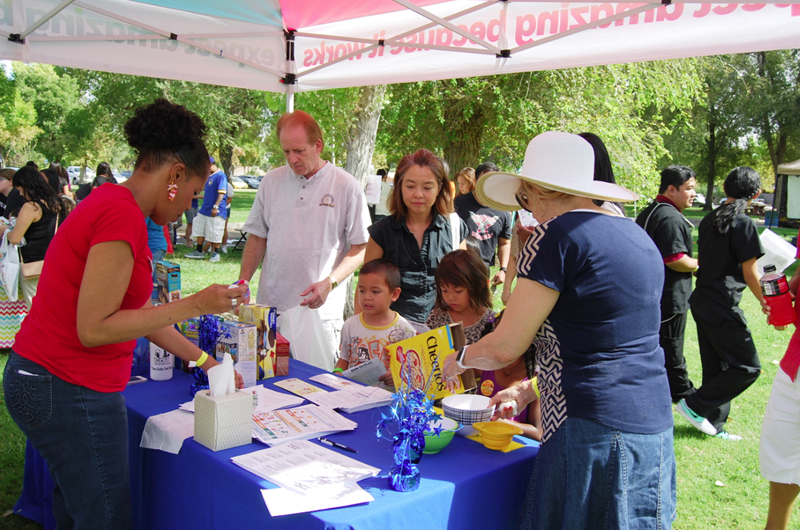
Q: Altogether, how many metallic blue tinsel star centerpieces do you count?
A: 2